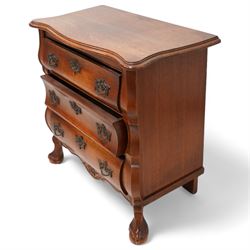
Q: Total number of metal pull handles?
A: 6